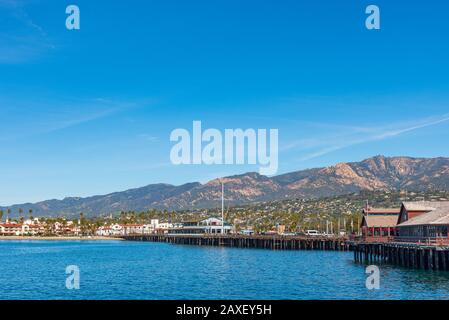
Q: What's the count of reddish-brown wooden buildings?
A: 2